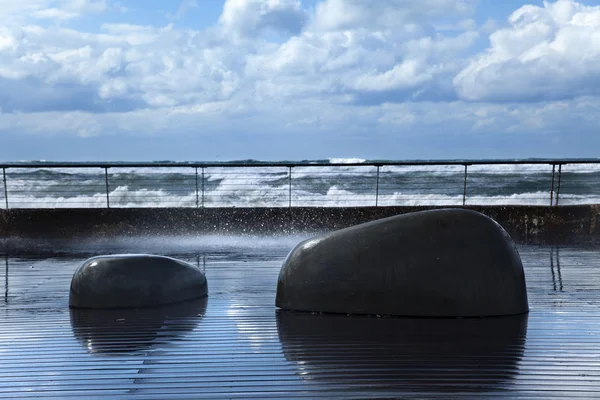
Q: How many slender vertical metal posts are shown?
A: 9